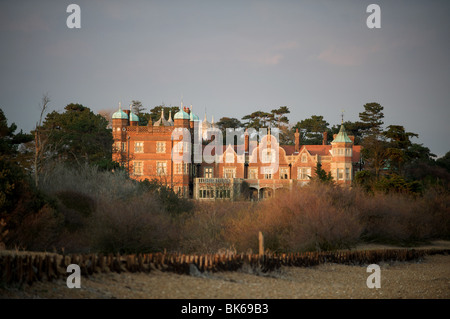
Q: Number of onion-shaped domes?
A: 4